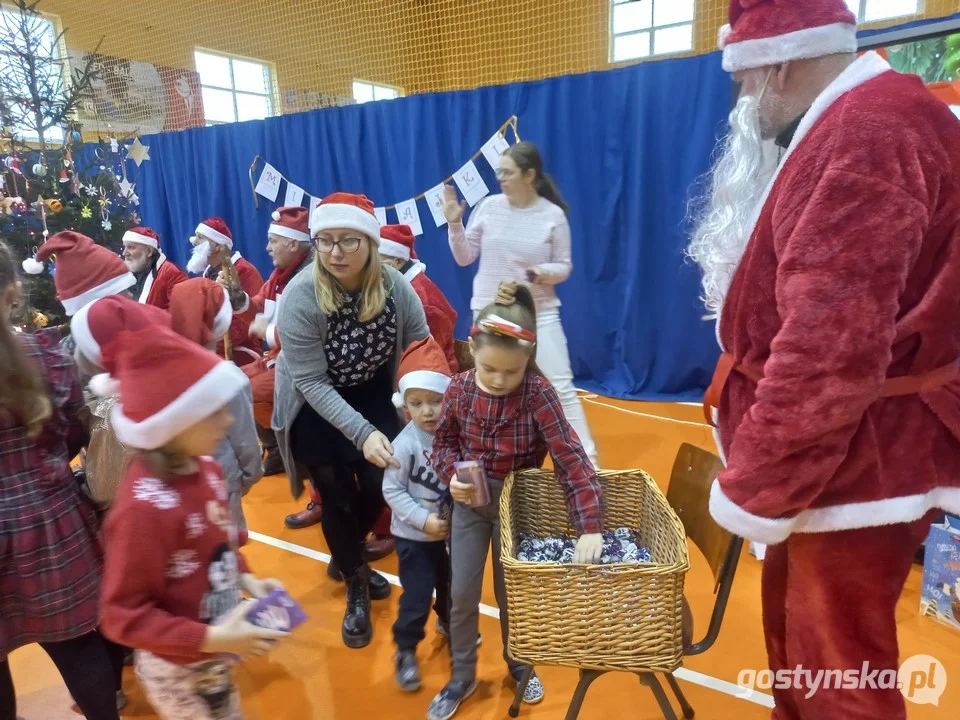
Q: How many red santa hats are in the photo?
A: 11